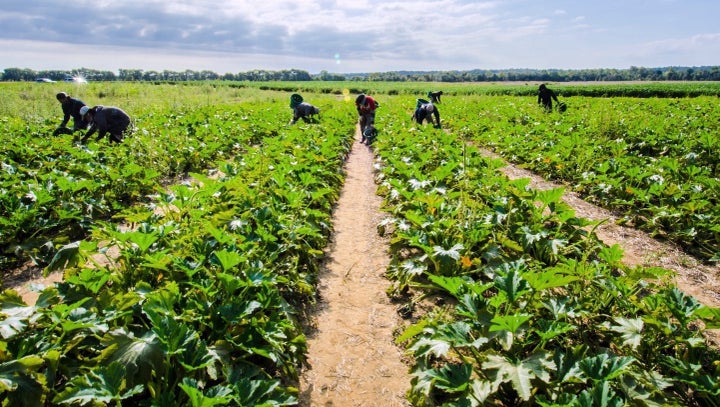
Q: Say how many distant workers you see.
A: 7